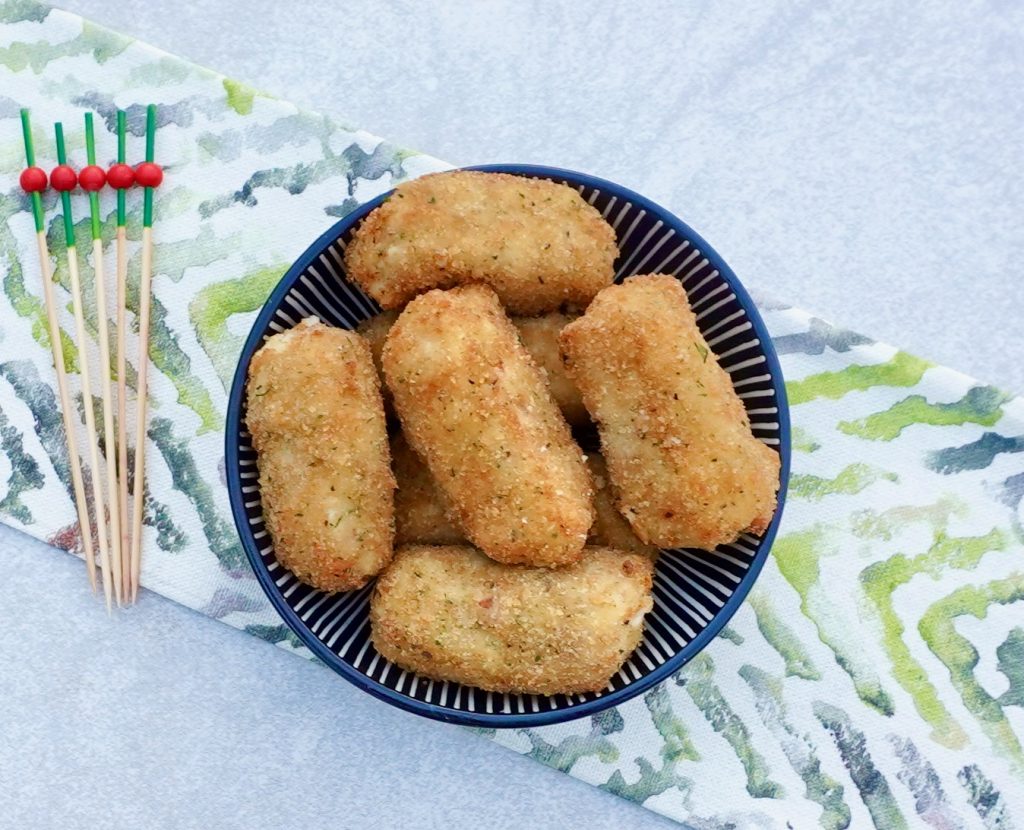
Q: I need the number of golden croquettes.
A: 7